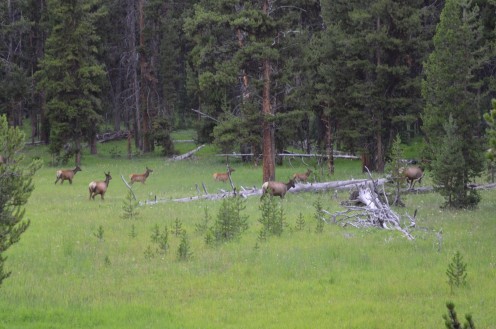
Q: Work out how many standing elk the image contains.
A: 7